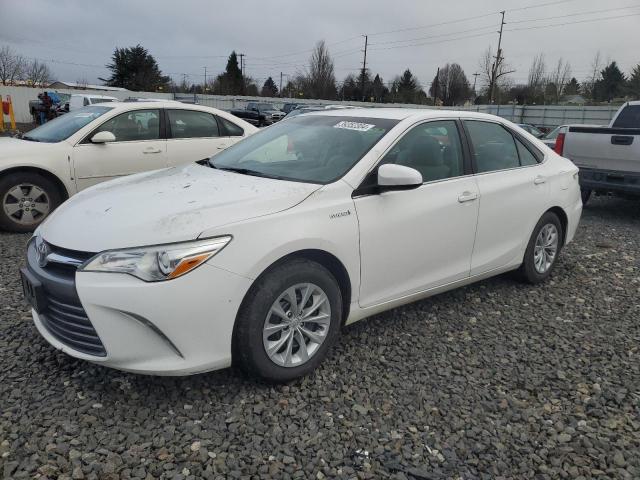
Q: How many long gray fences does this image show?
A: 1